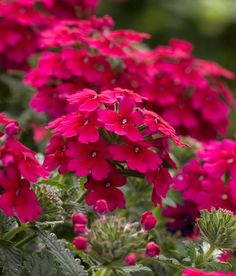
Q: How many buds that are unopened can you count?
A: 7